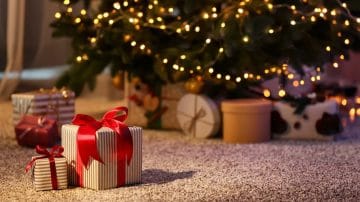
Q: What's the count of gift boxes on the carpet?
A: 8